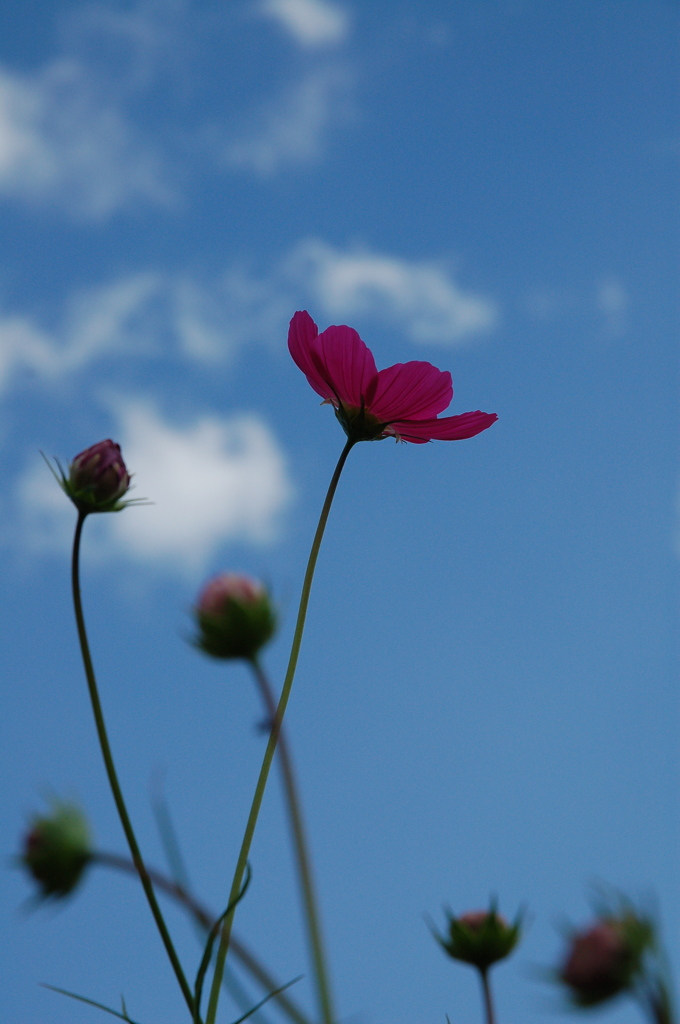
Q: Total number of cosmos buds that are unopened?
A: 5